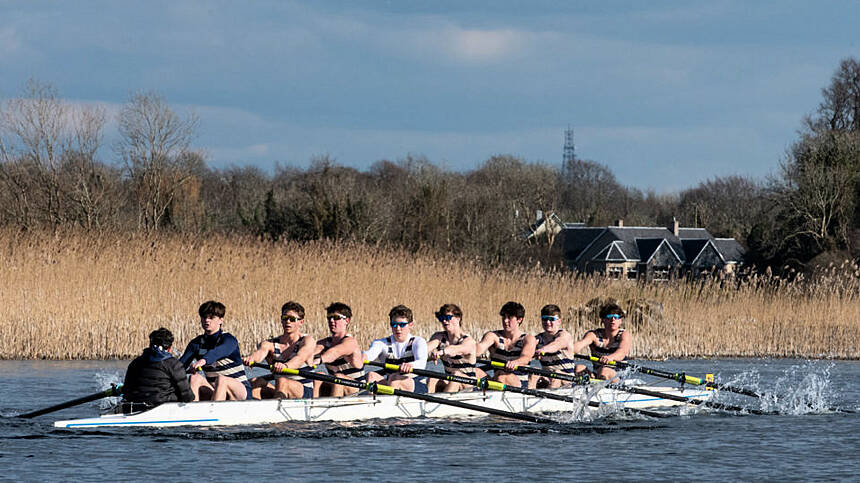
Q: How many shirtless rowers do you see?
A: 0